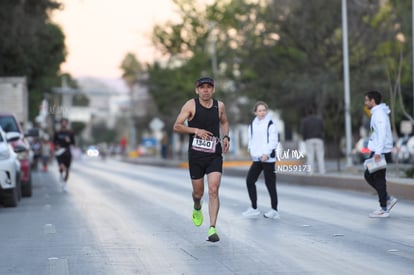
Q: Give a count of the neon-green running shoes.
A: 2